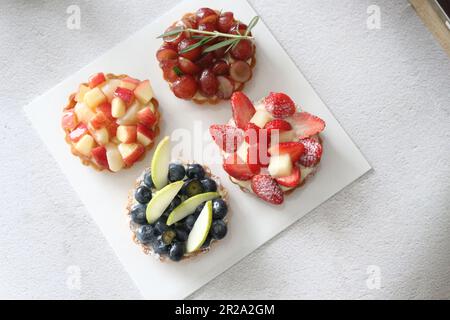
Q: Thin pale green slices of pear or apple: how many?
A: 4